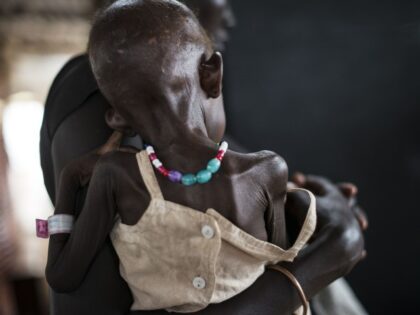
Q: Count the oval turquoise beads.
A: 3